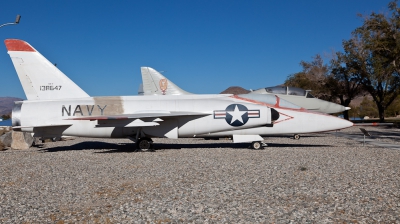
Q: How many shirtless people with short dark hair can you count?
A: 0